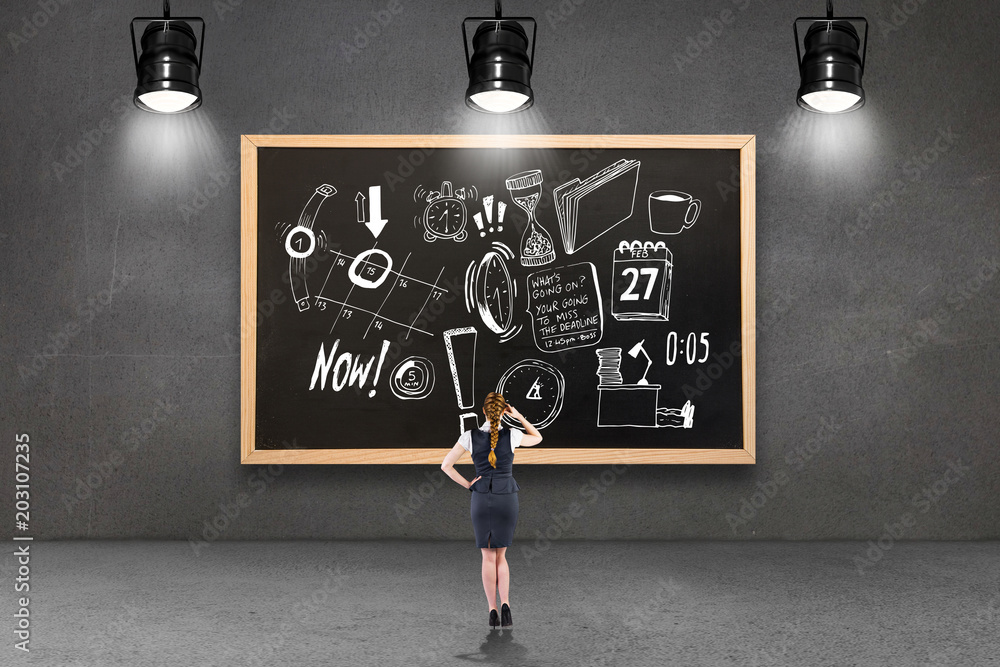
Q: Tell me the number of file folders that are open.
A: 1